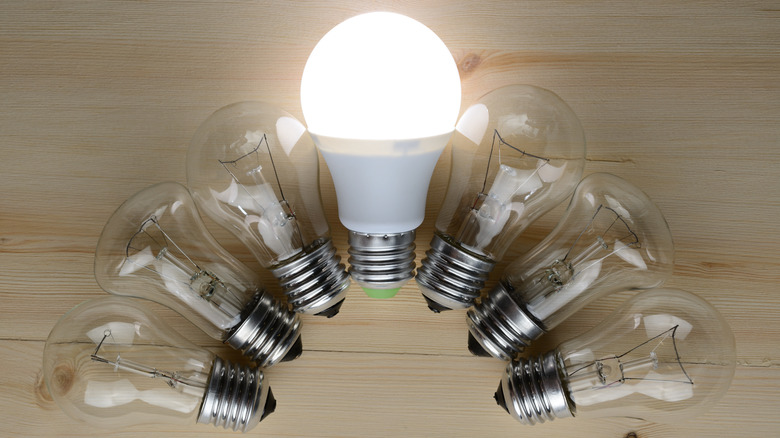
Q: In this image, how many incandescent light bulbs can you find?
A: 6